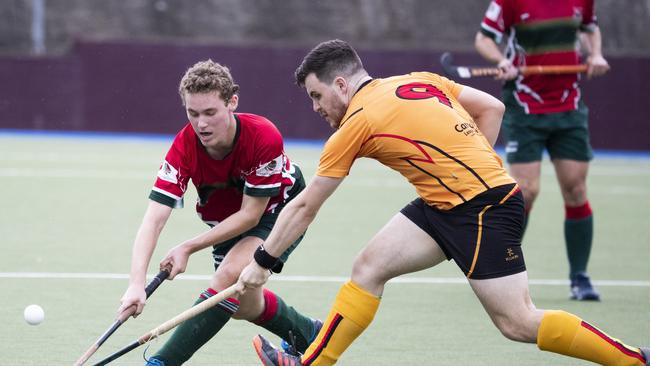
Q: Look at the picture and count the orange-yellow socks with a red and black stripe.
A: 2